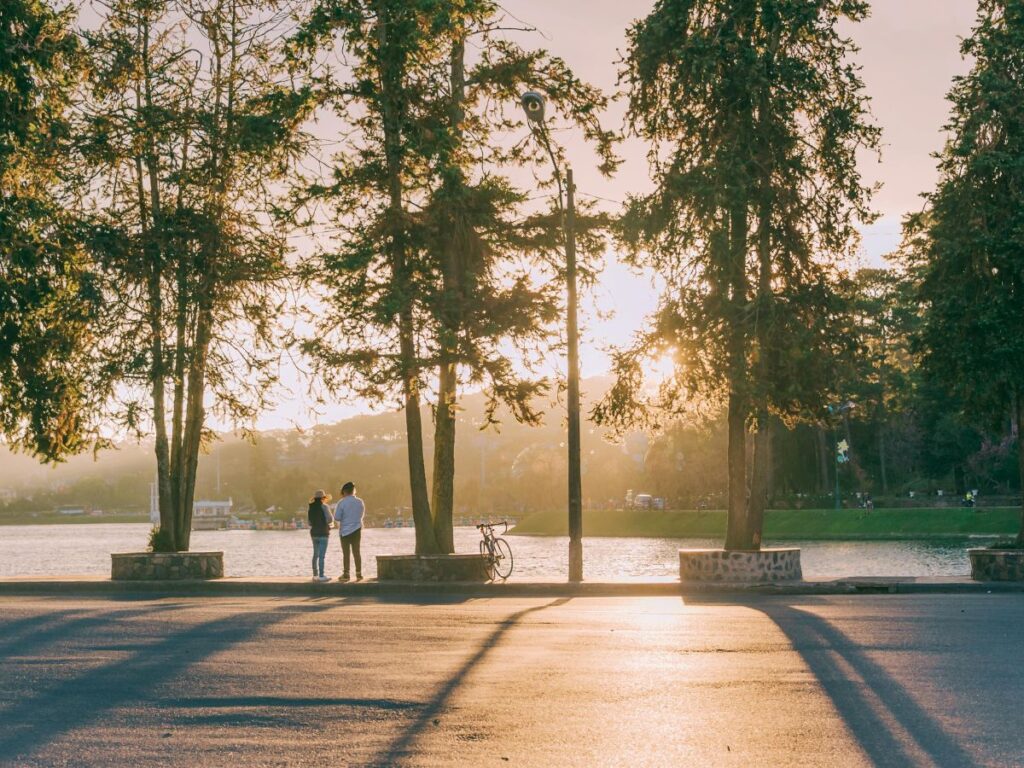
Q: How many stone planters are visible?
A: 4